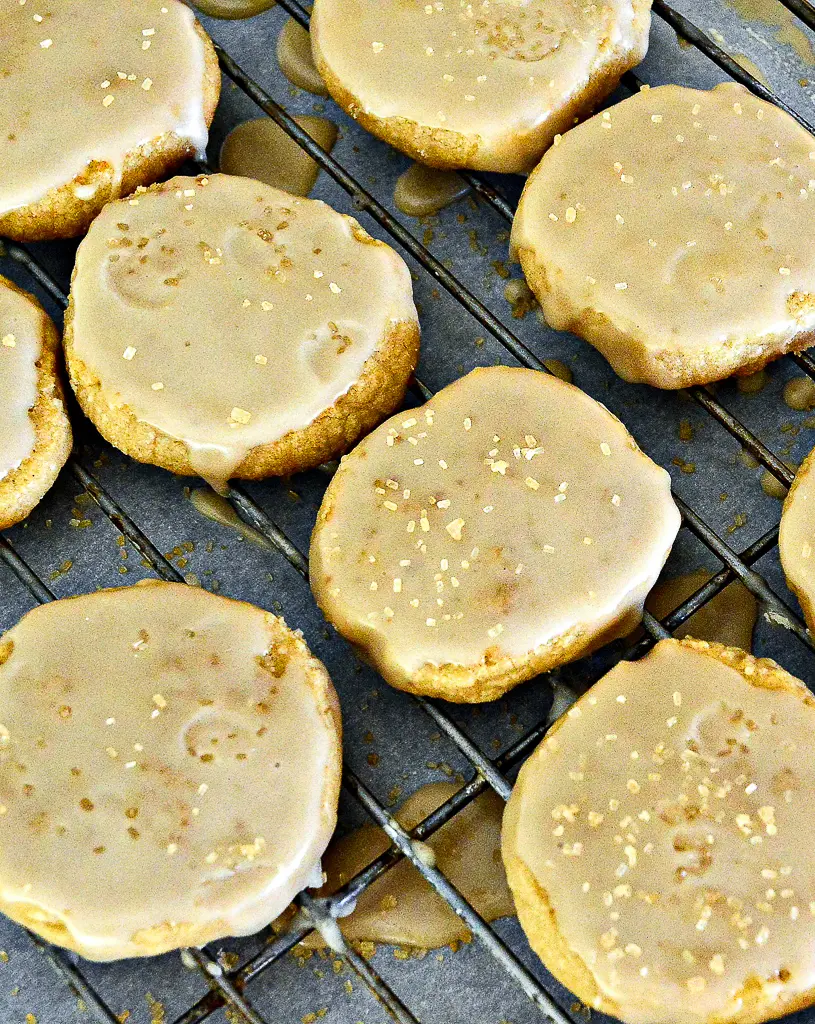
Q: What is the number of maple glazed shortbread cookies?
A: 9